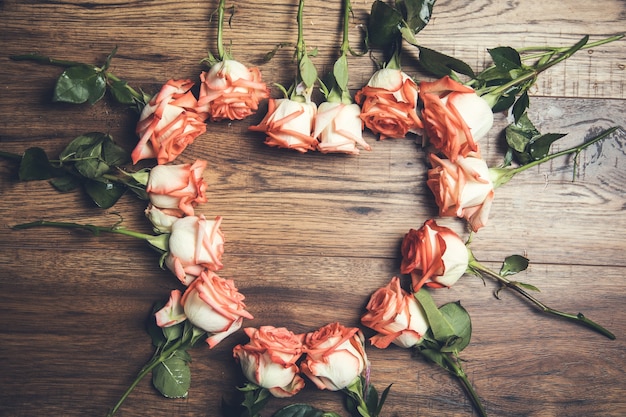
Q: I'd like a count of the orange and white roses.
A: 14